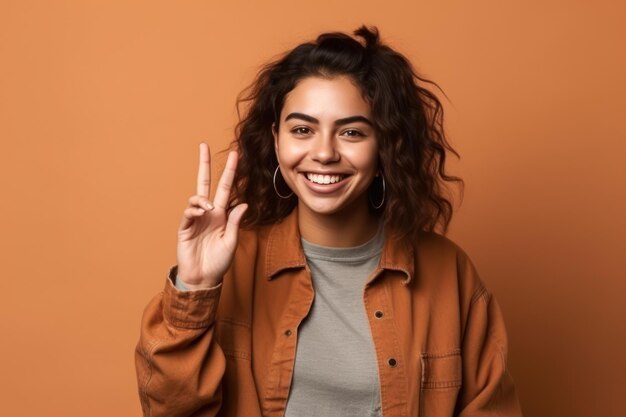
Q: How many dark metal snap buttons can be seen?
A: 3